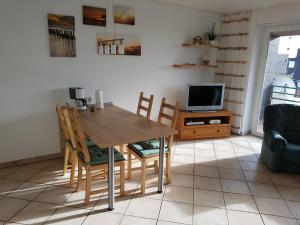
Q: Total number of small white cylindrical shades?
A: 4